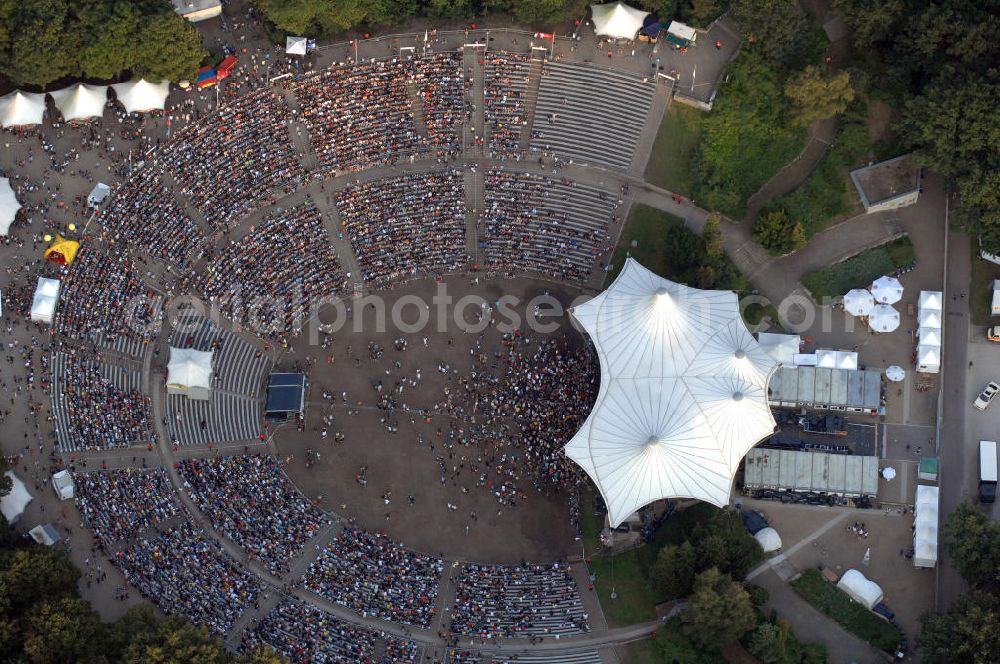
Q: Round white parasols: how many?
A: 5